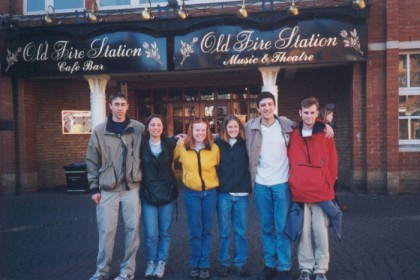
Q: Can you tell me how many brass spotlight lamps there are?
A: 7